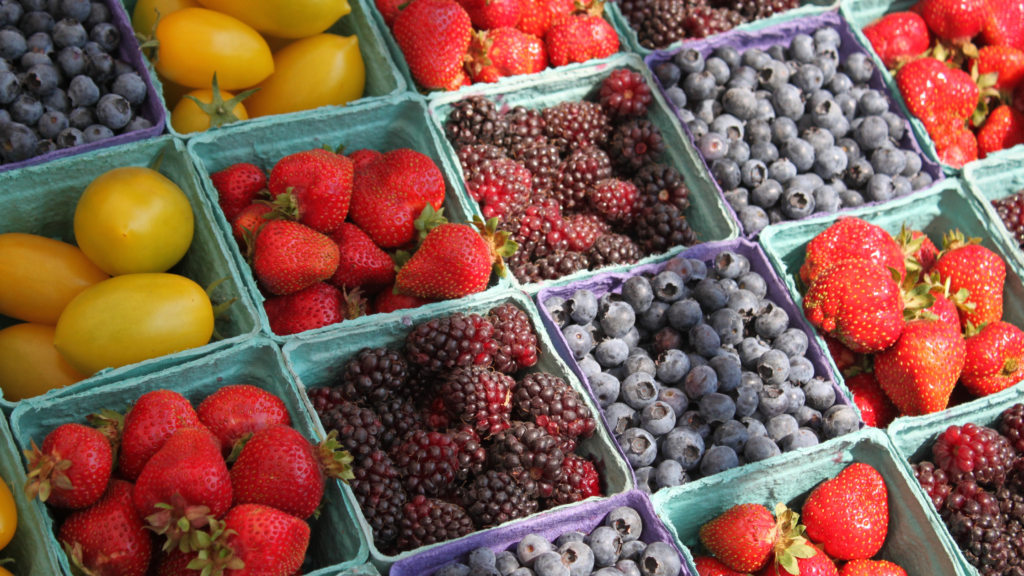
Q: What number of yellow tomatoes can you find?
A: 11